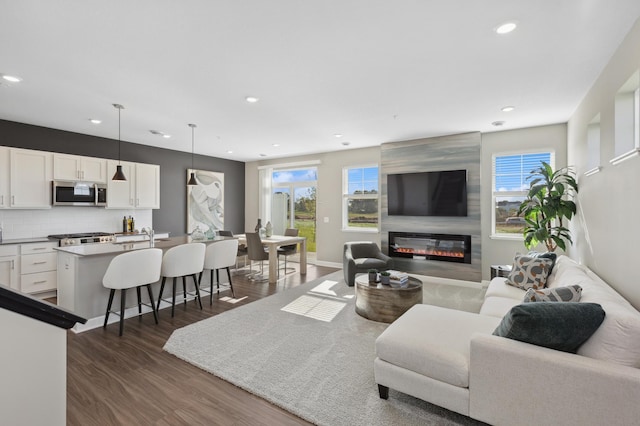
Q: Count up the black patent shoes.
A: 0